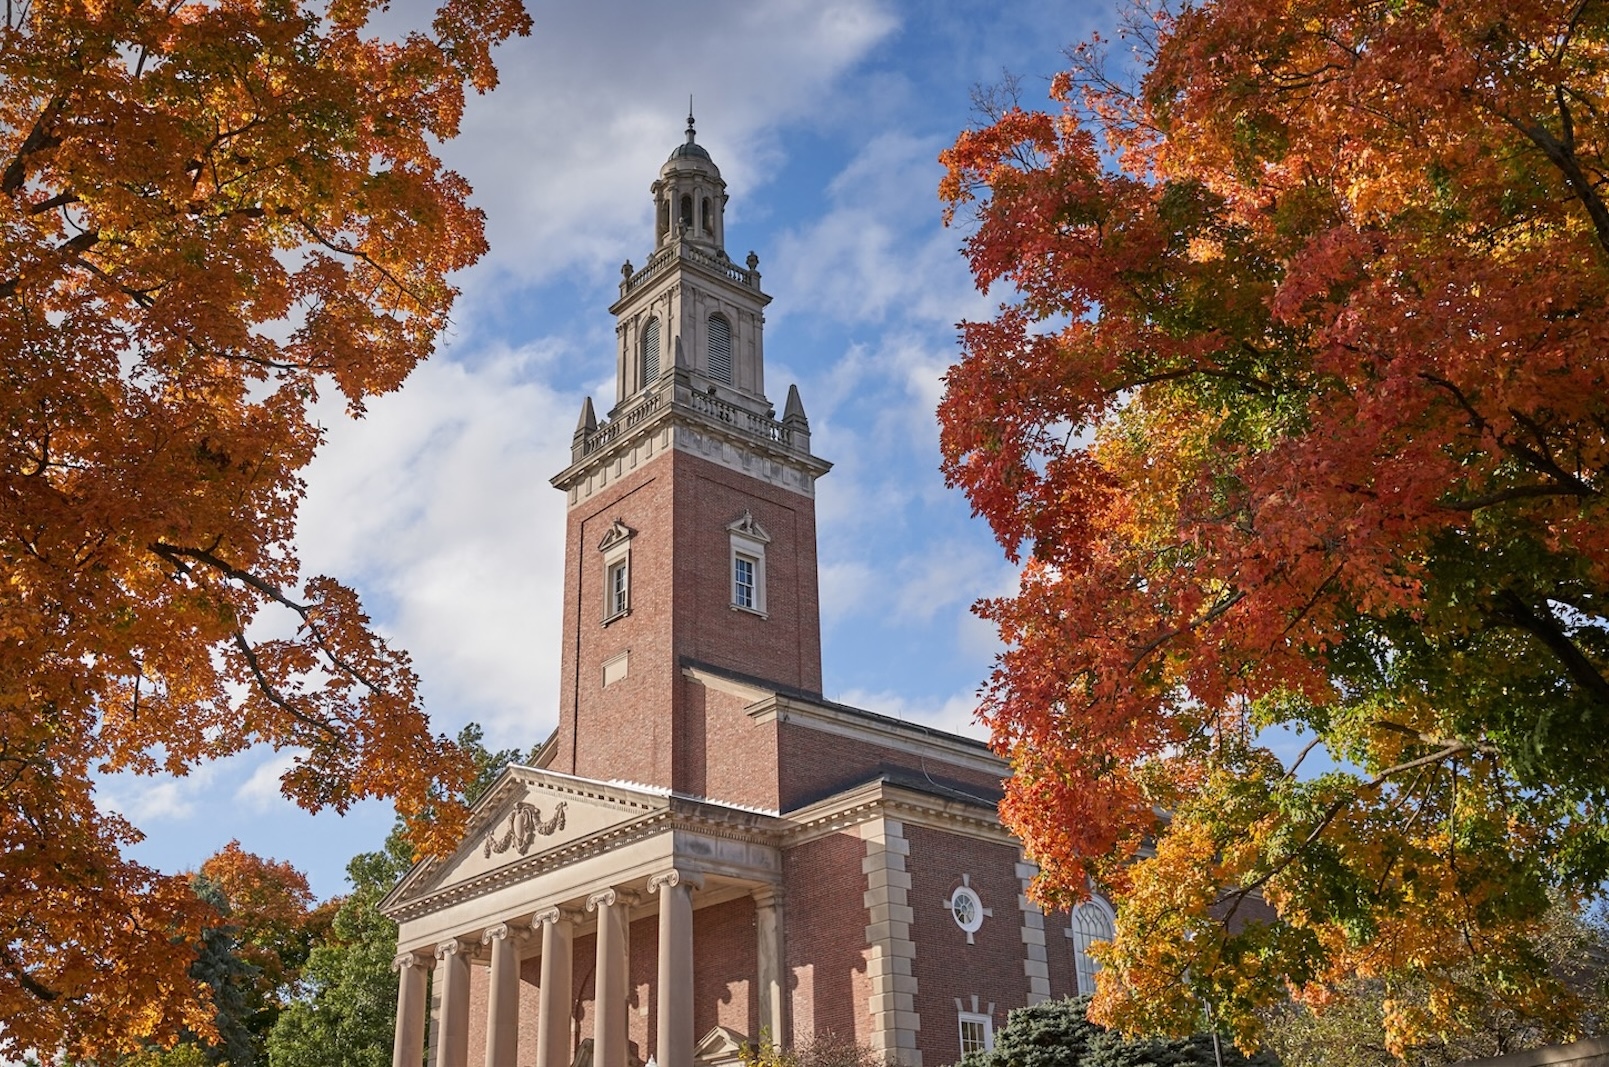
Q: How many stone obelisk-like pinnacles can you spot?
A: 3